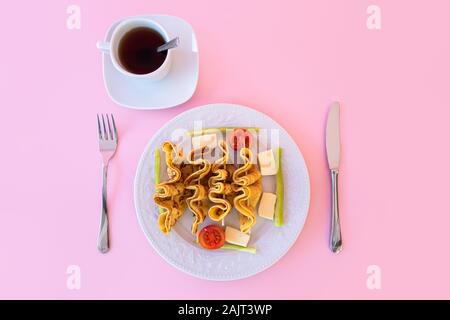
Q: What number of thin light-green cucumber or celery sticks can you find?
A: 4